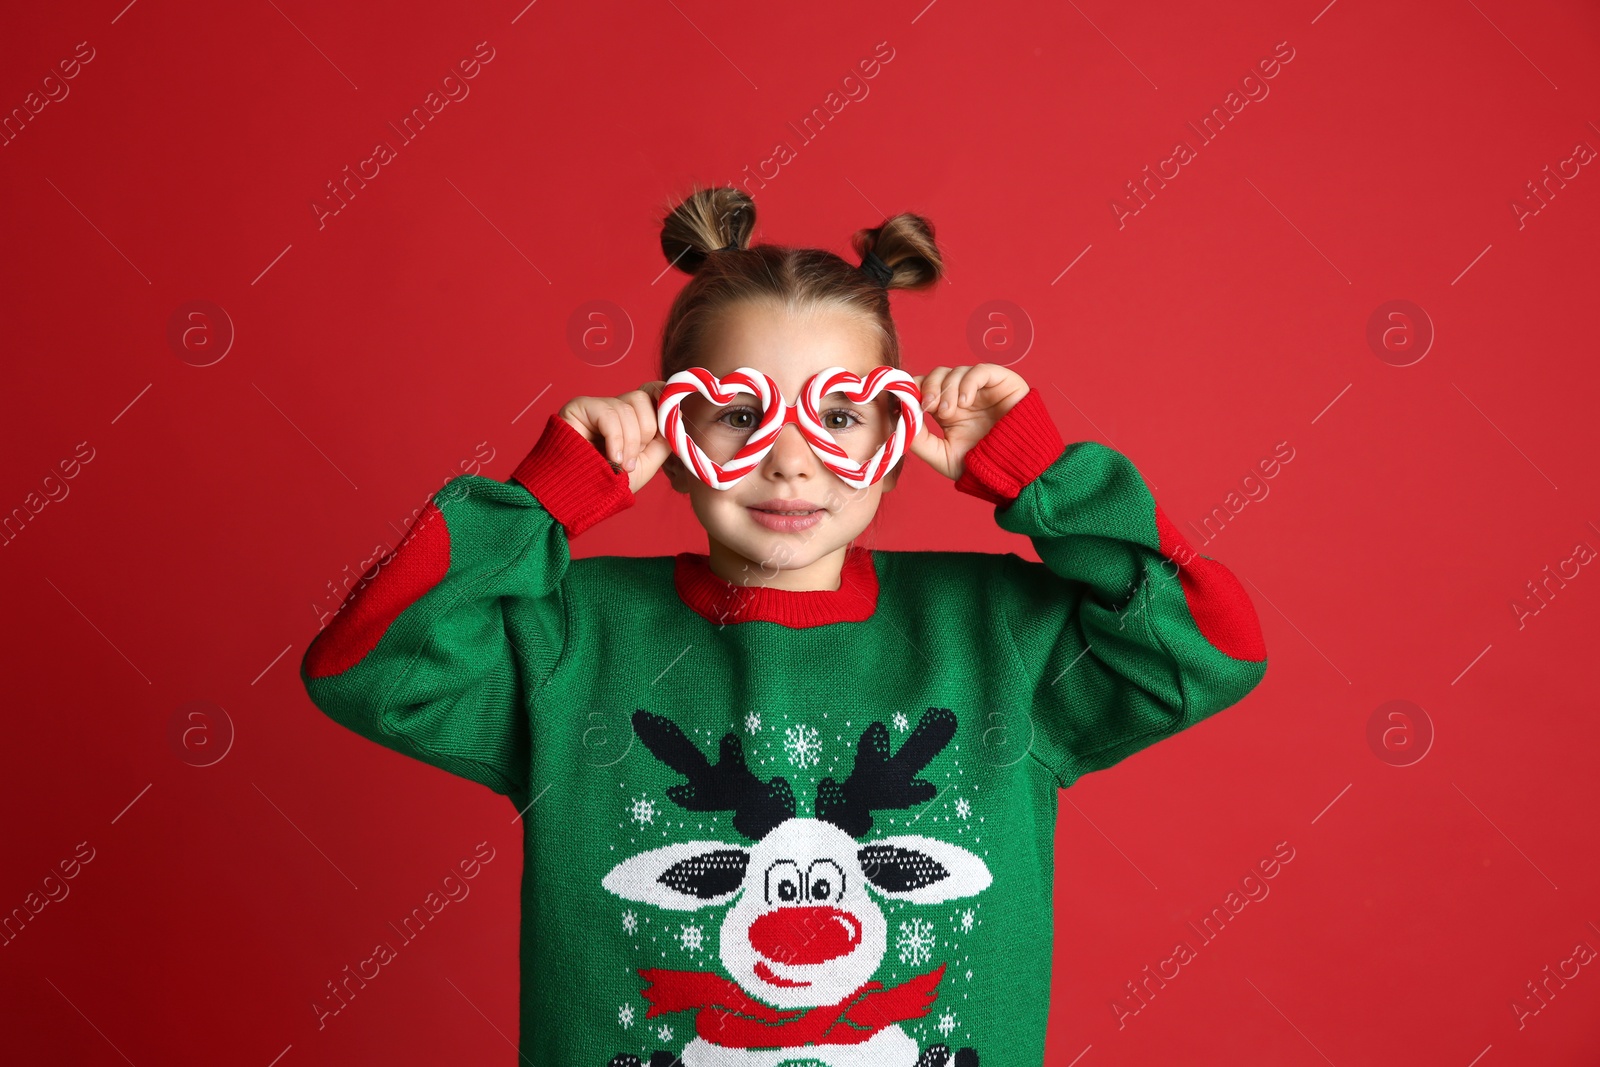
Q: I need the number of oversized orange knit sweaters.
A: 0